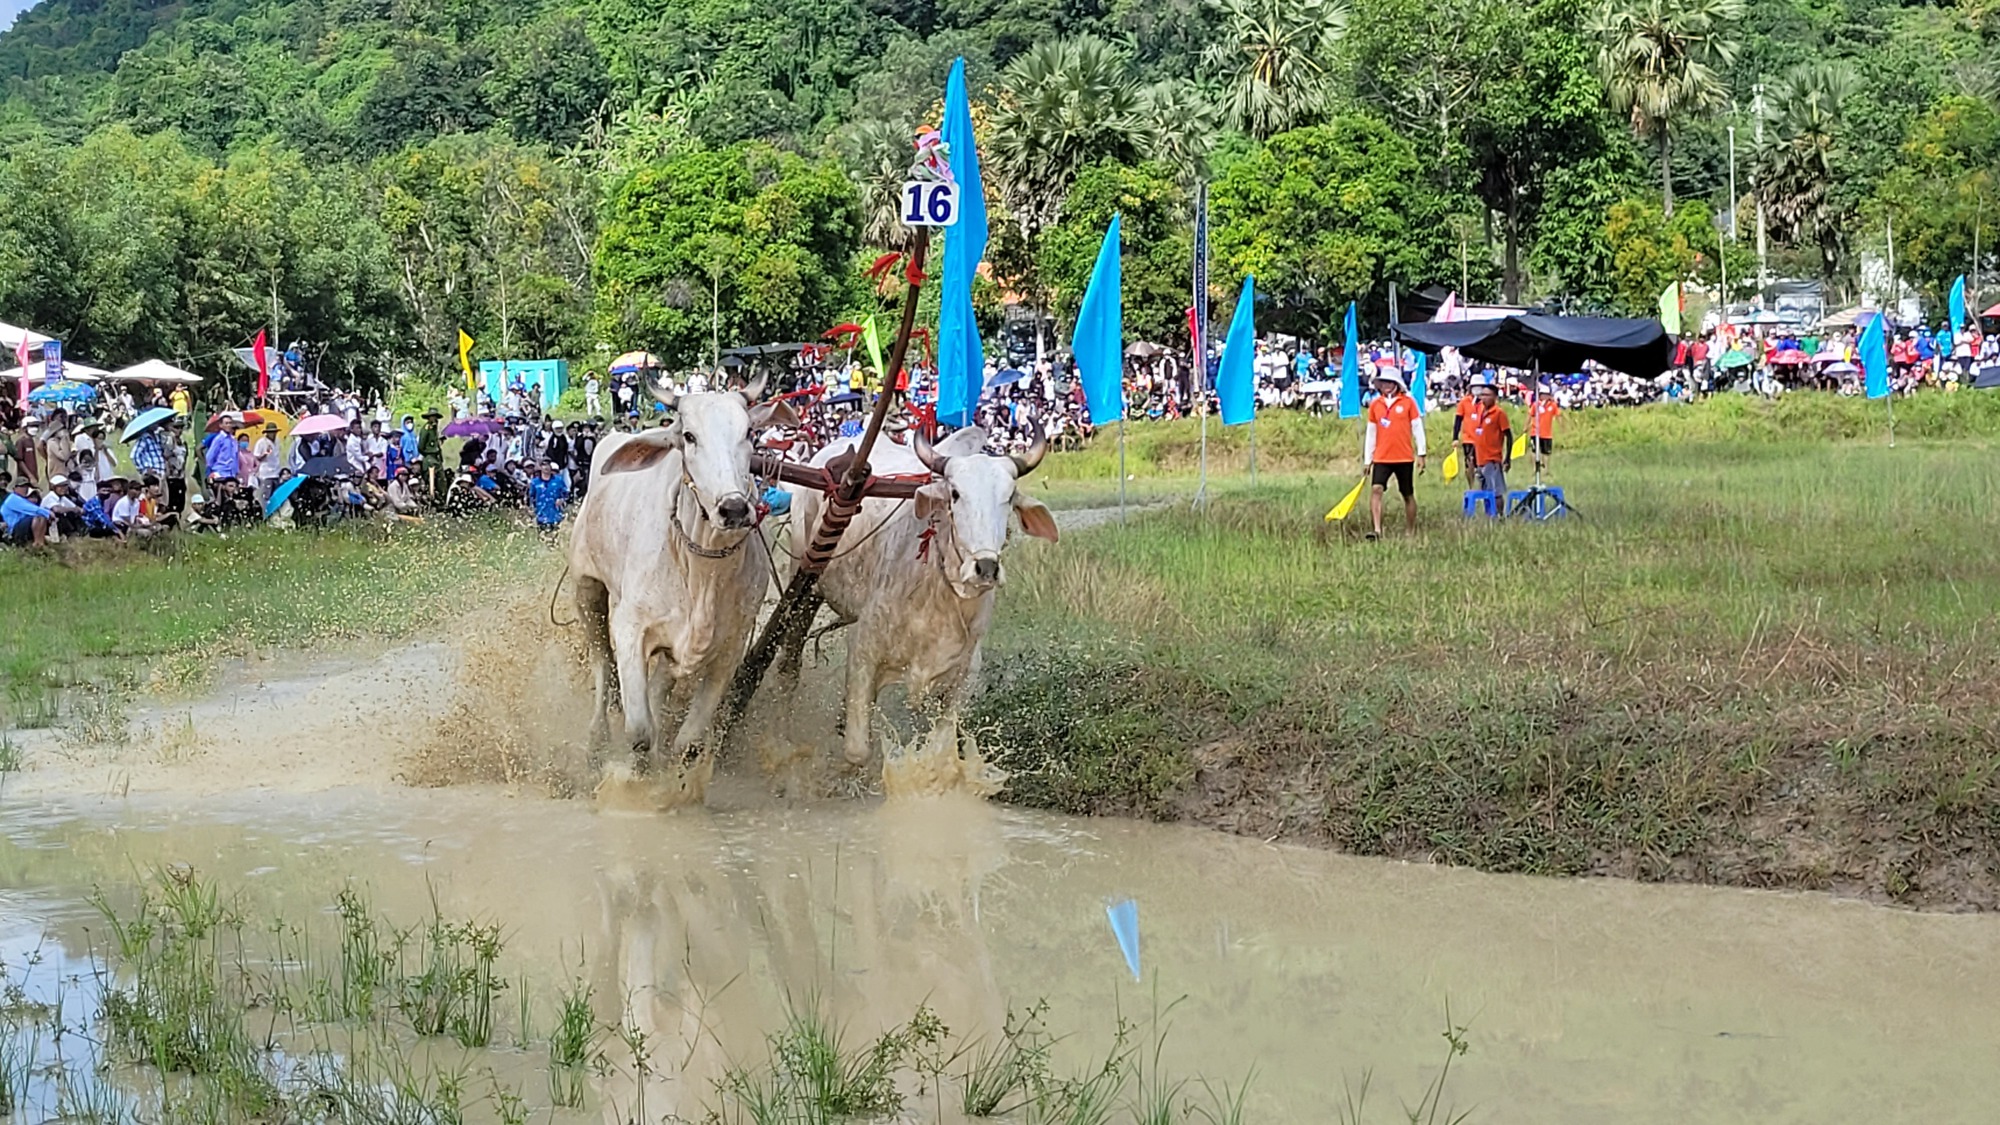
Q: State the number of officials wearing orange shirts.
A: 4